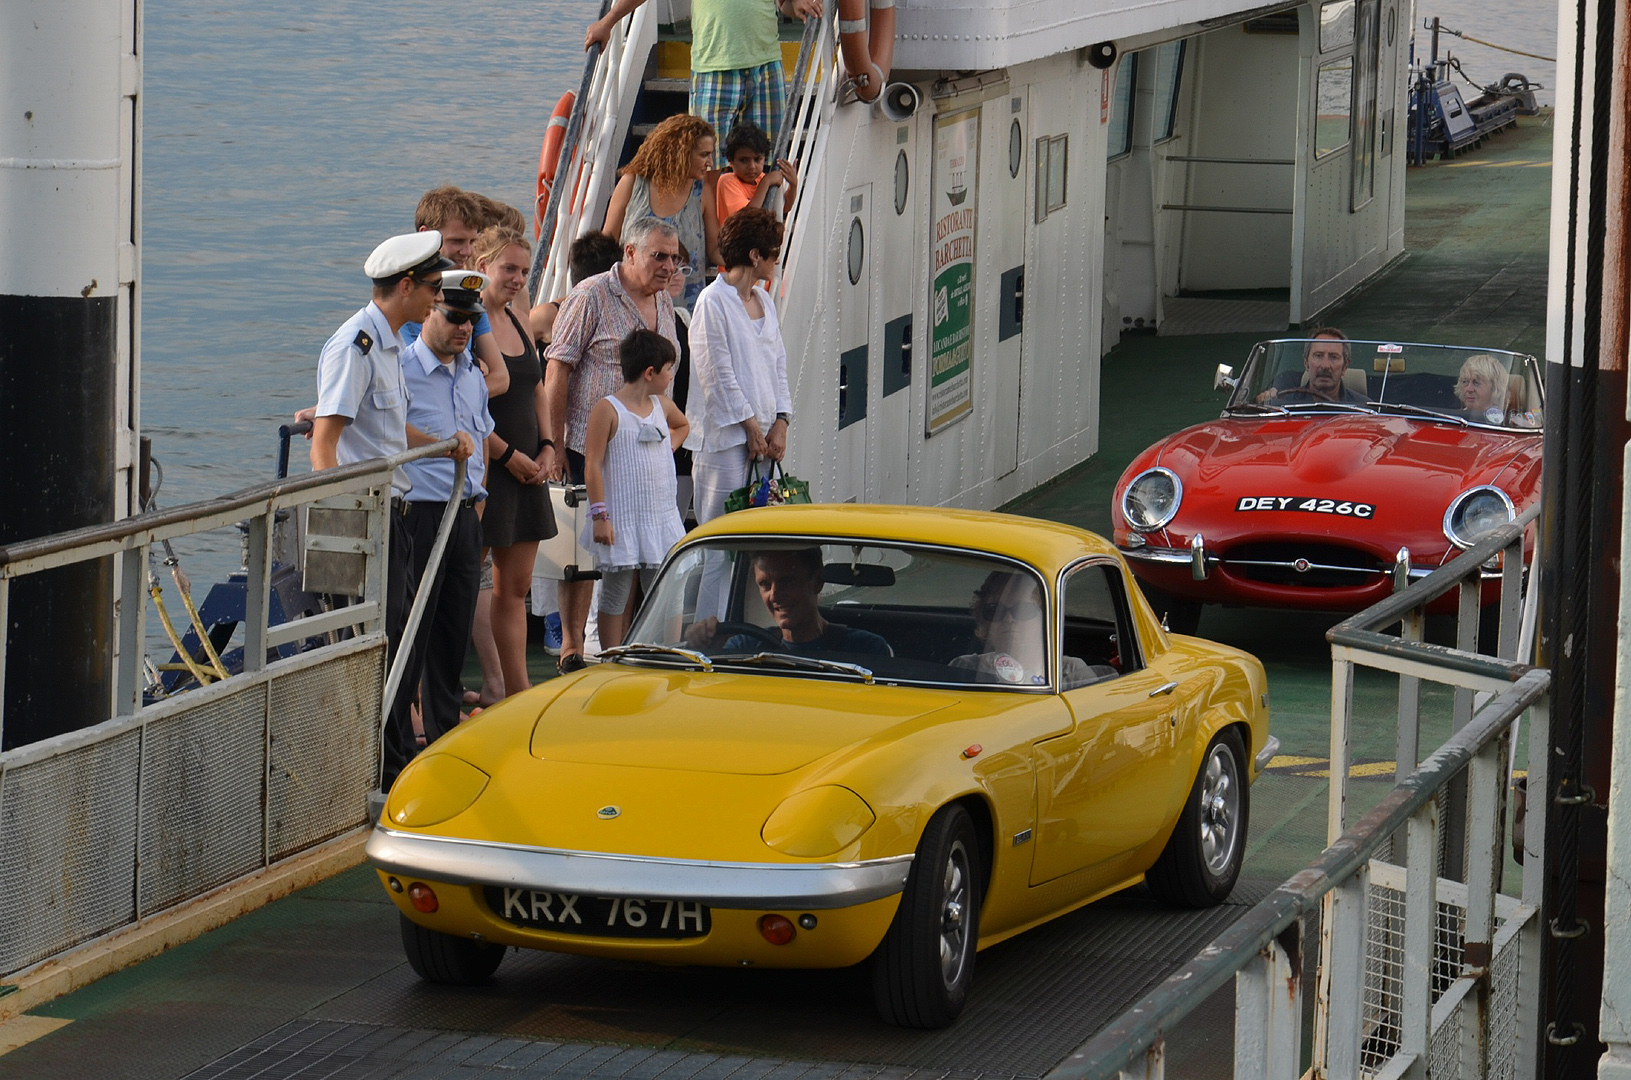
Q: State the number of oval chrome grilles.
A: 1